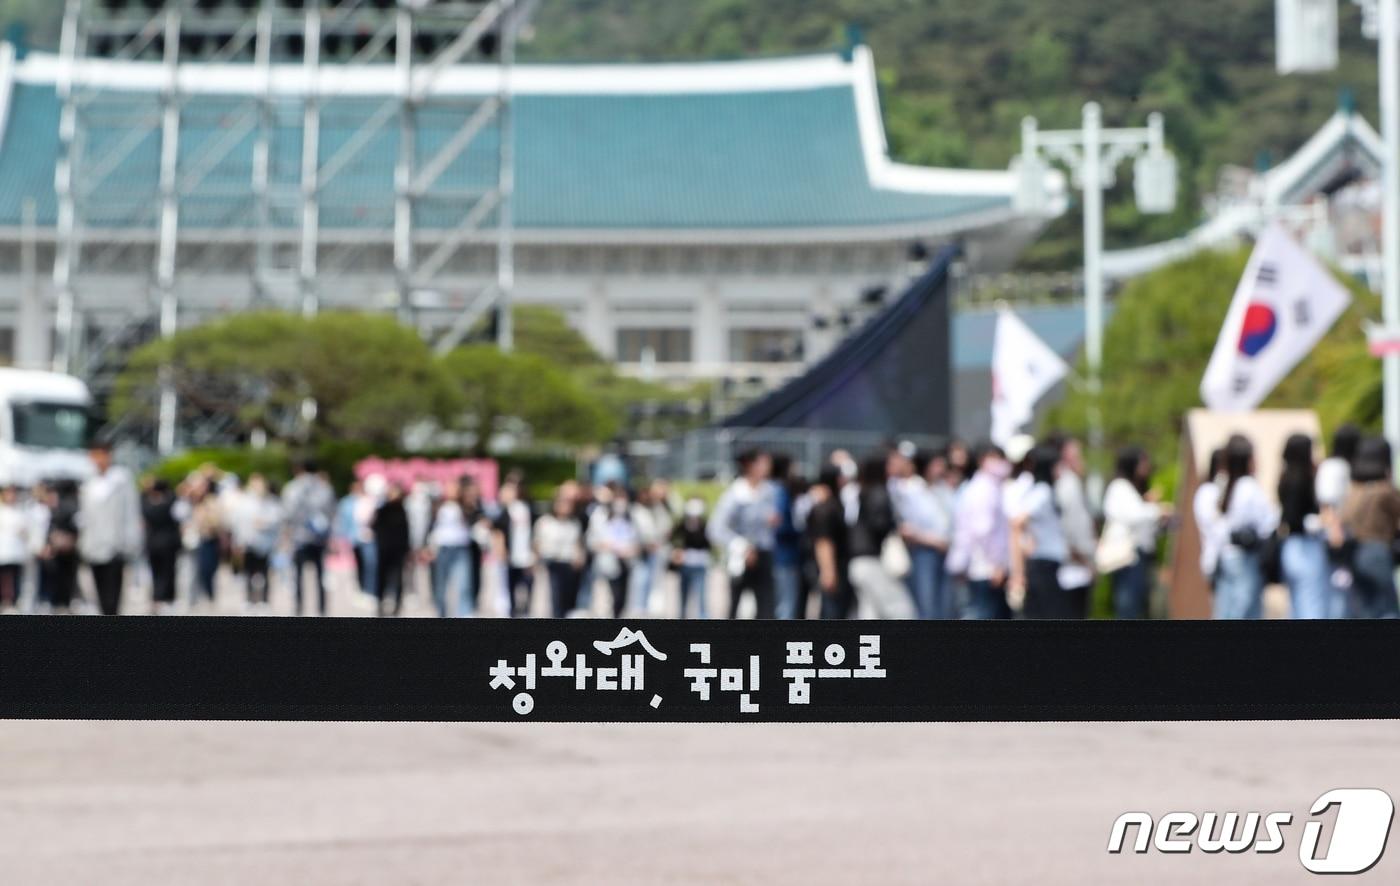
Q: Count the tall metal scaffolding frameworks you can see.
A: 1